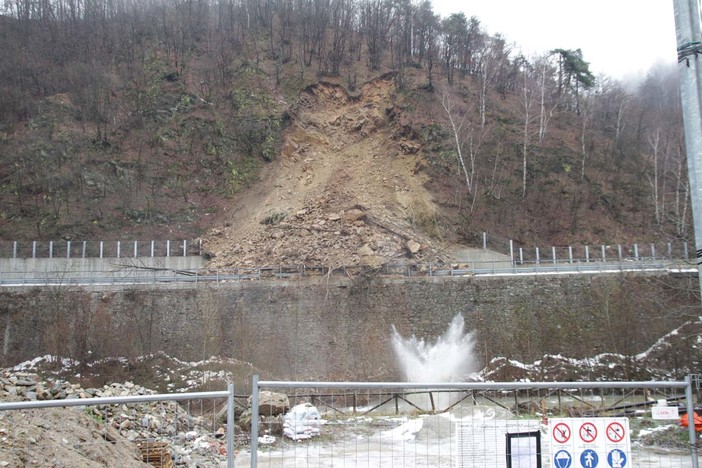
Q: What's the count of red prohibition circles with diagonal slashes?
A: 3